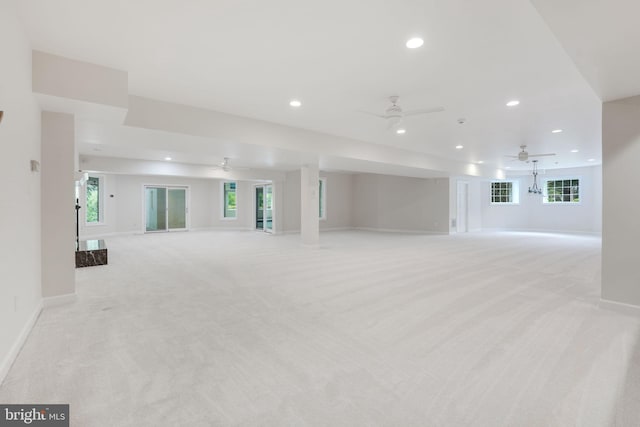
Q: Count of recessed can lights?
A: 11